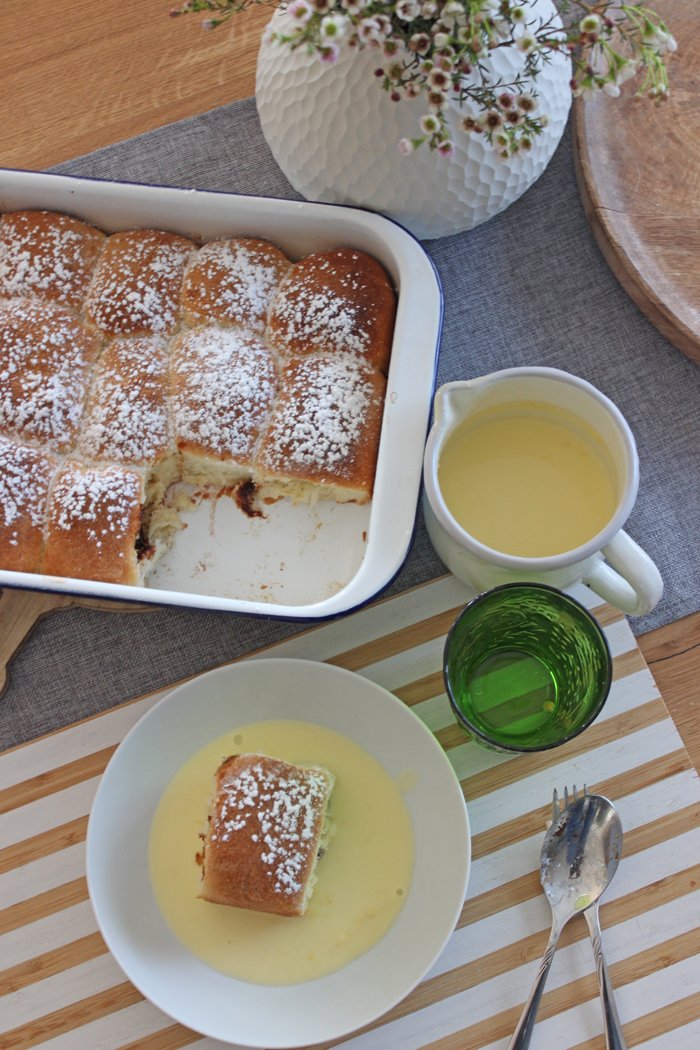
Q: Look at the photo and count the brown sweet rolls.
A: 11